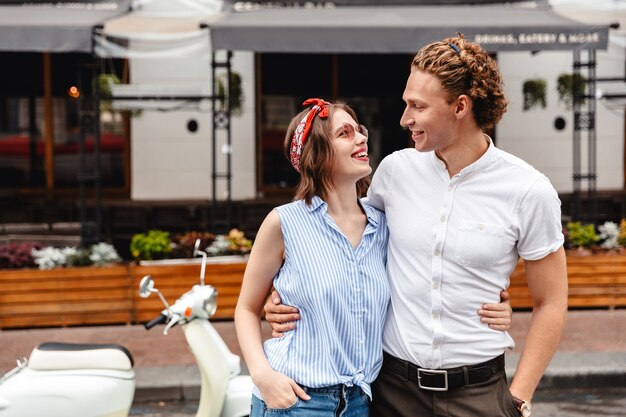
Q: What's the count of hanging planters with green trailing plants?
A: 4